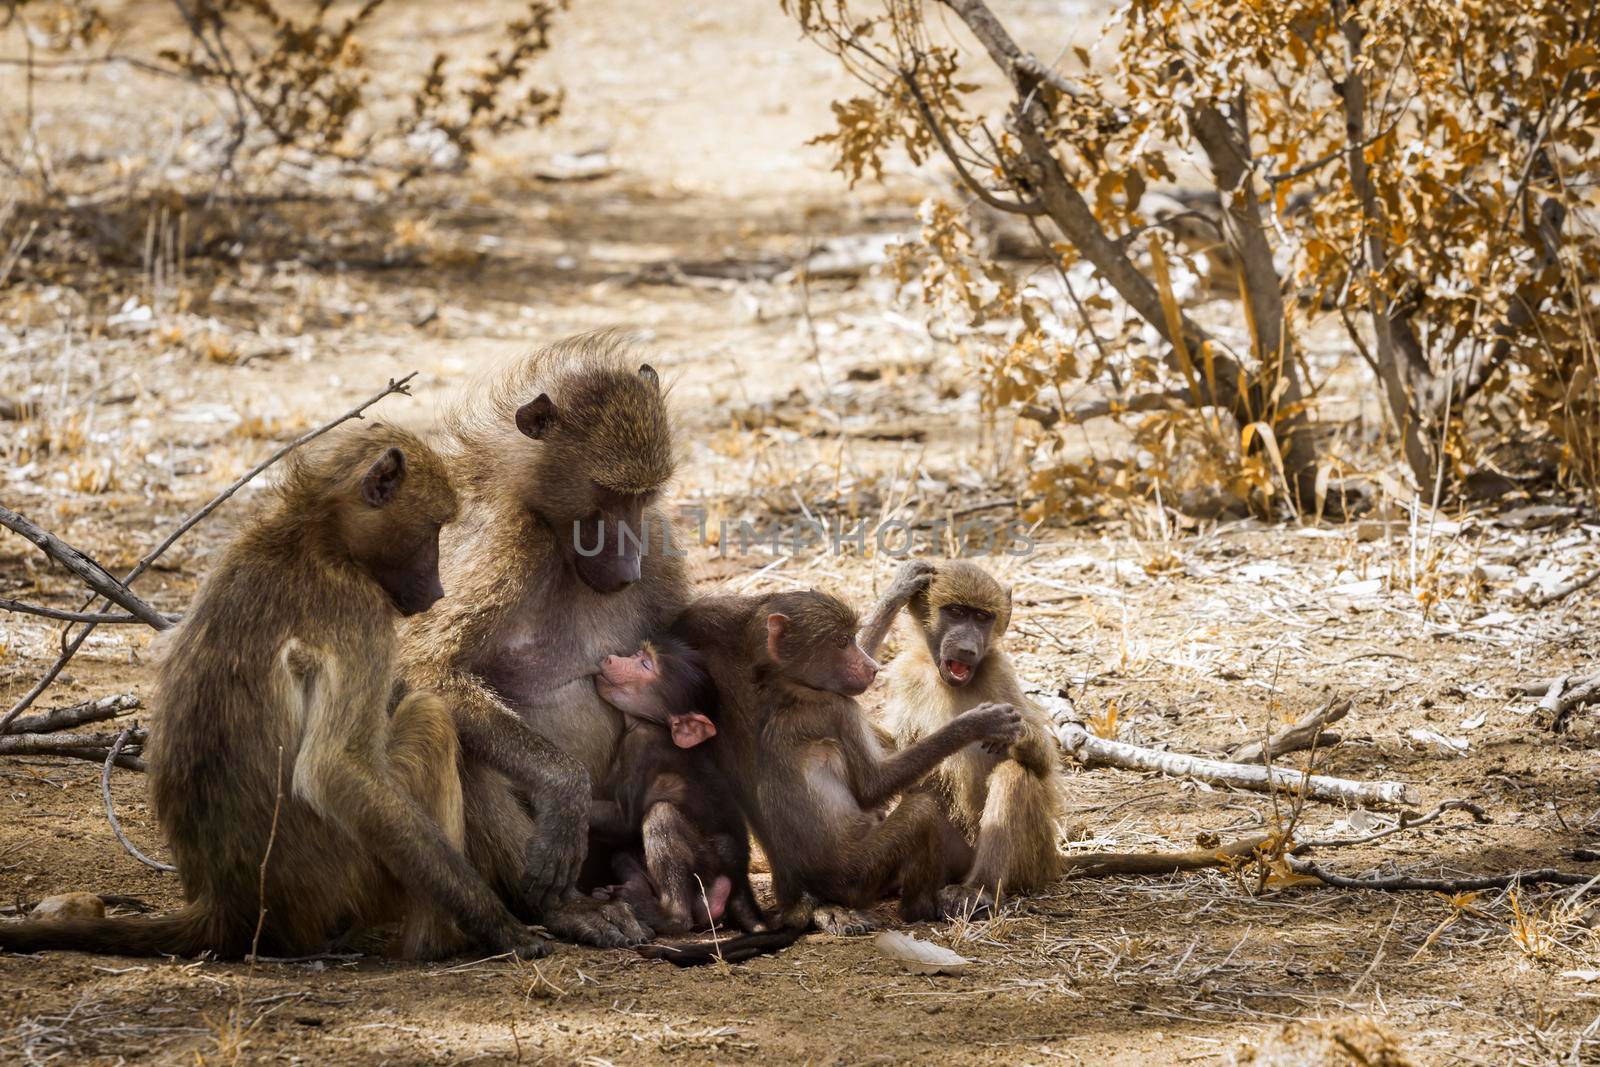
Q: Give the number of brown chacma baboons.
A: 5